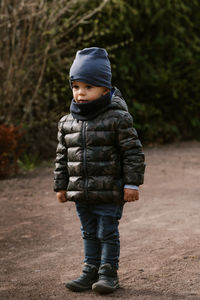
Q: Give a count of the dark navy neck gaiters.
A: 1